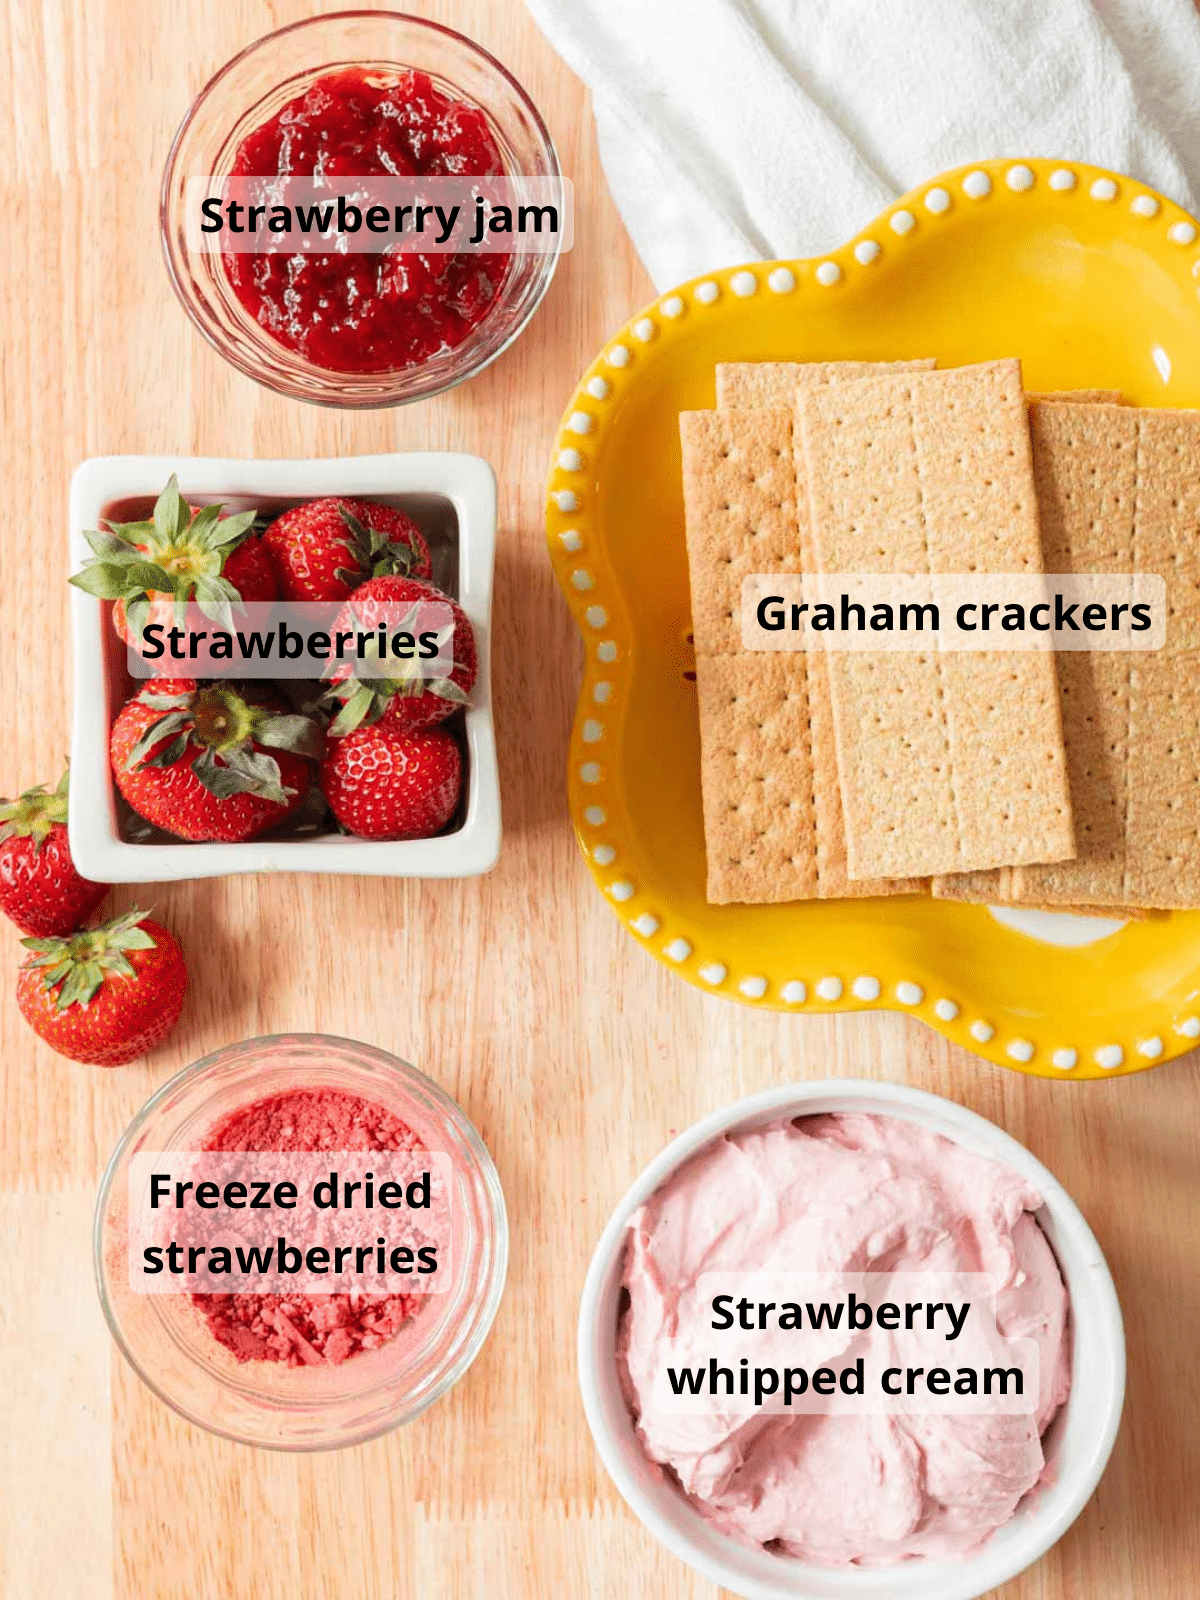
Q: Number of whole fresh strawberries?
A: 7